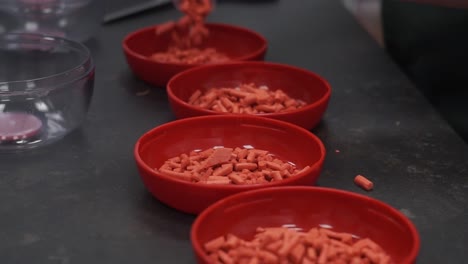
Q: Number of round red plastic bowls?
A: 4